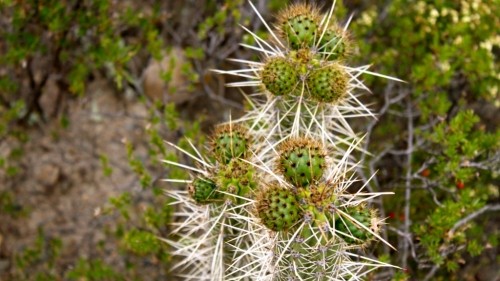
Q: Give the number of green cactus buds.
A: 9